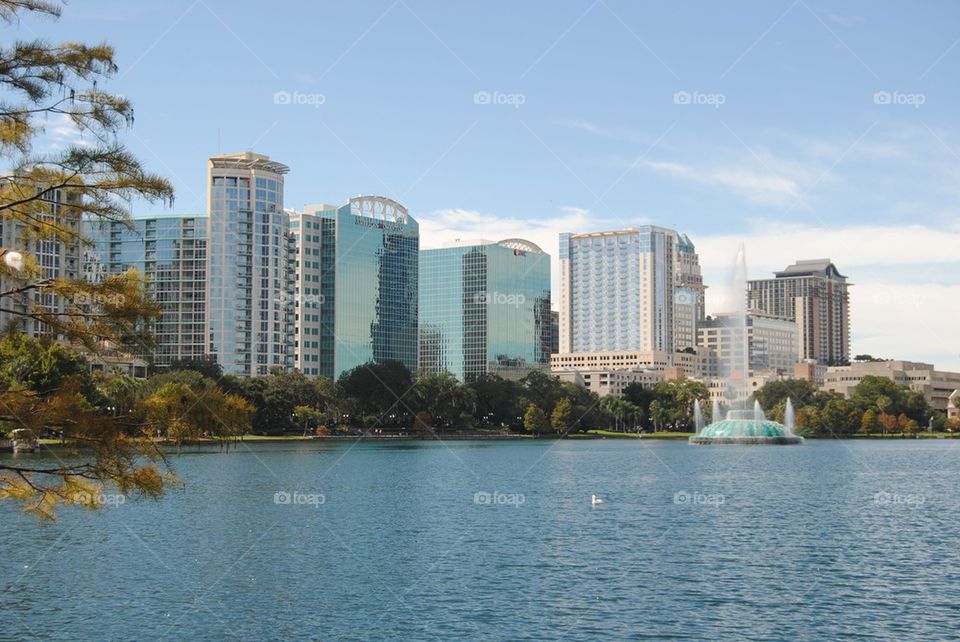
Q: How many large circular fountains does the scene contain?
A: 1